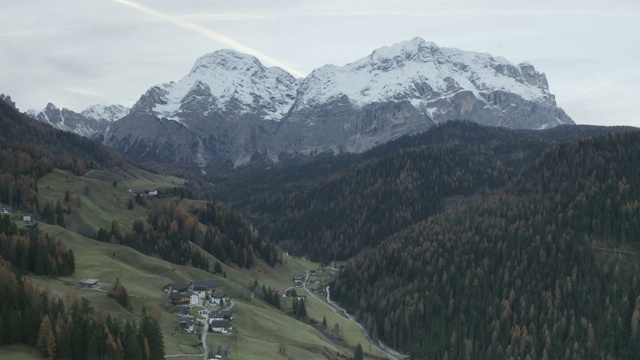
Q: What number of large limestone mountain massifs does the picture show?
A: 2